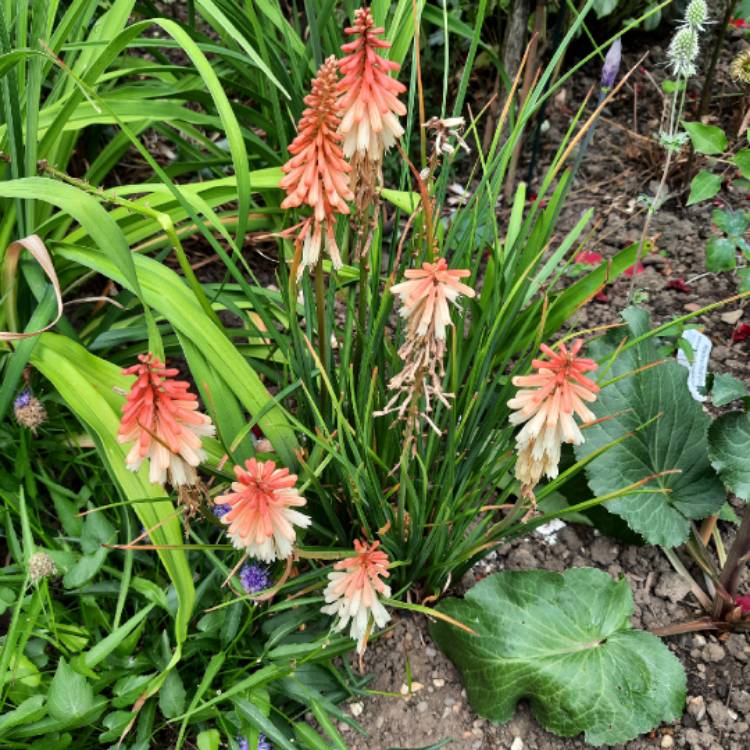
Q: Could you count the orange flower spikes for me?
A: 7